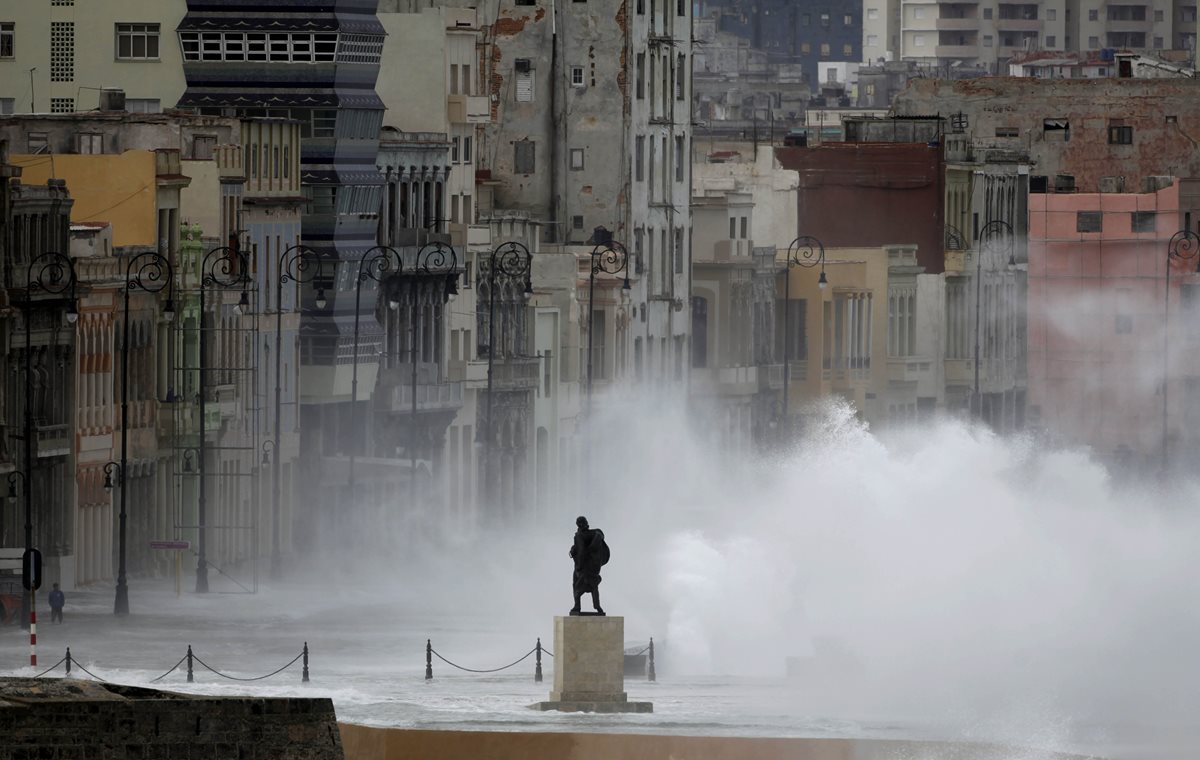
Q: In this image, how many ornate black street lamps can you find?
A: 11